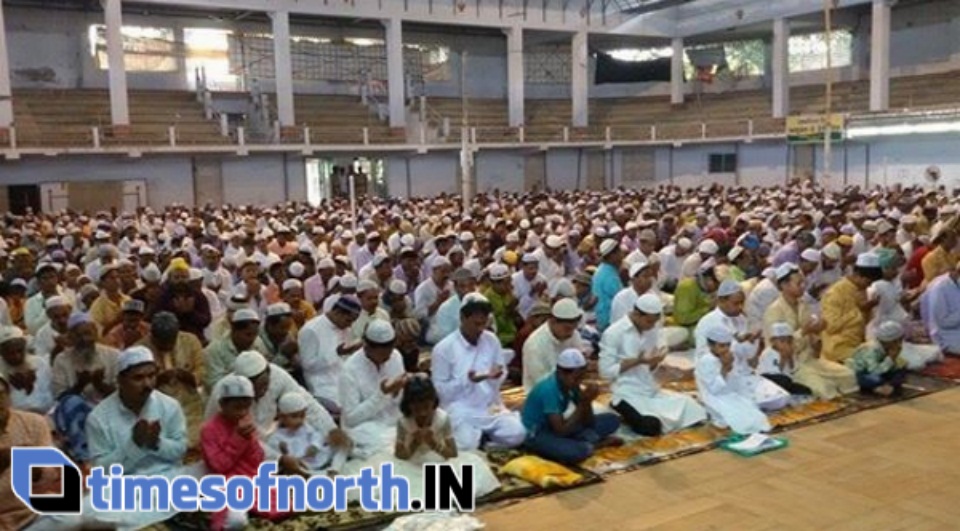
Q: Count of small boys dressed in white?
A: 3